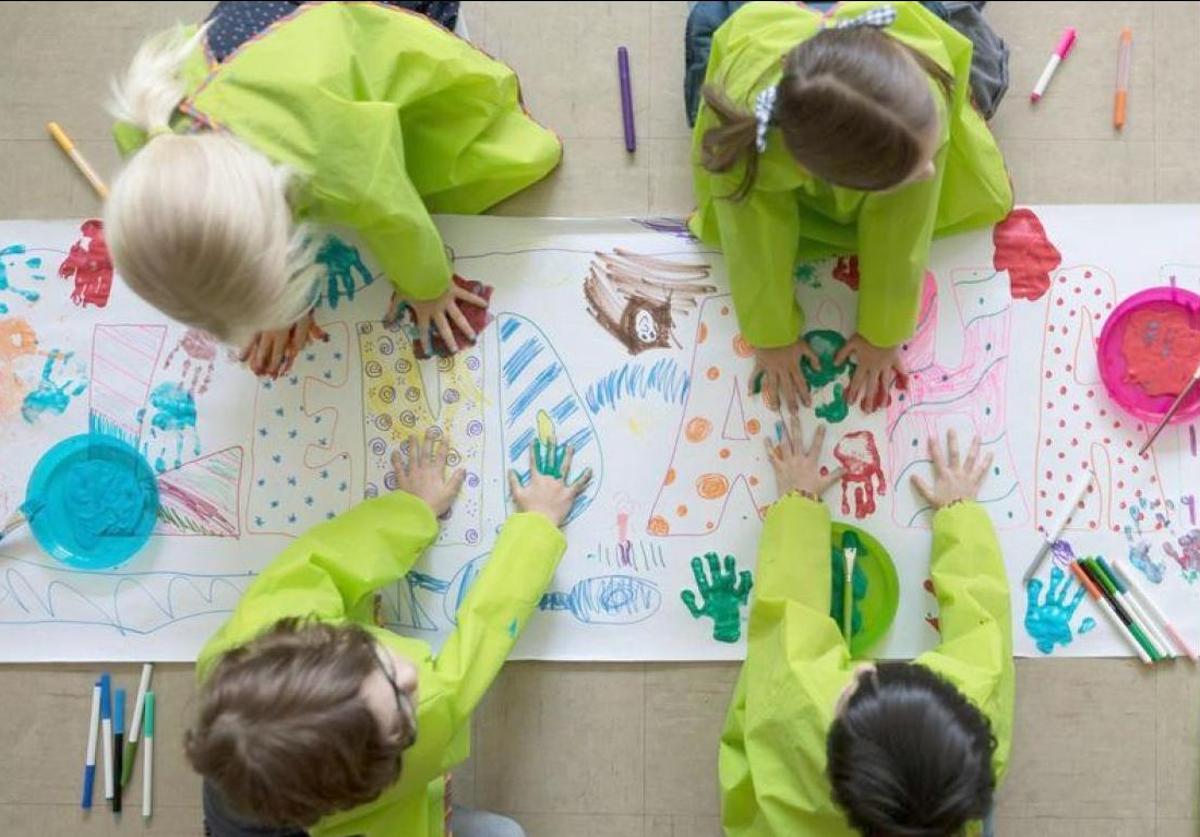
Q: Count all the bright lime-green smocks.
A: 4